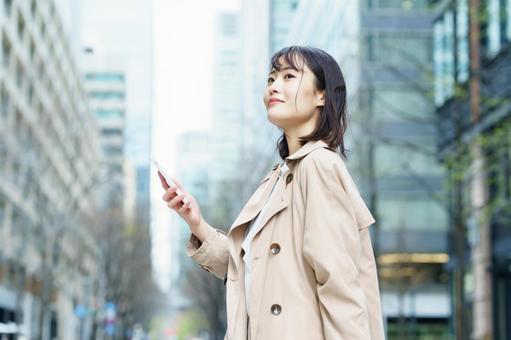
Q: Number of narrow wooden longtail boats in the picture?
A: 0